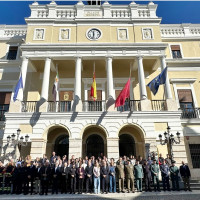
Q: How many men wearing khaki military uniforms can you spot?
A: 2